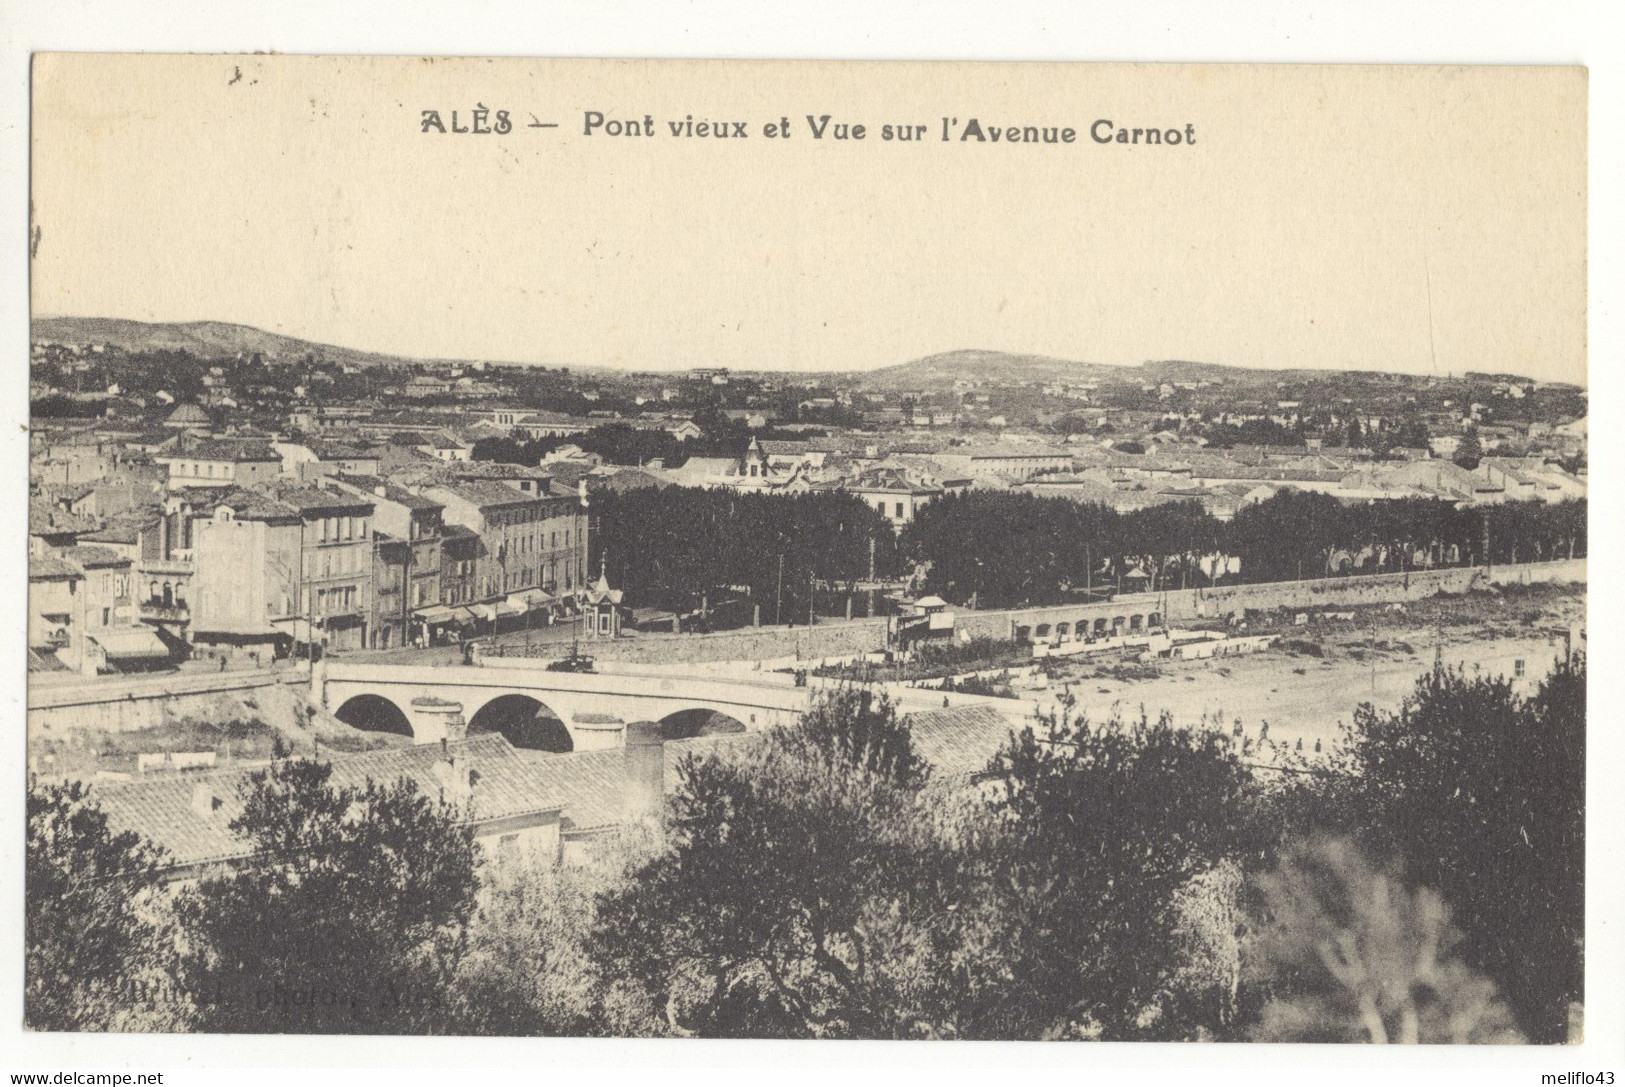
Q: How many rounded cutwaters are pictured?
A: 2